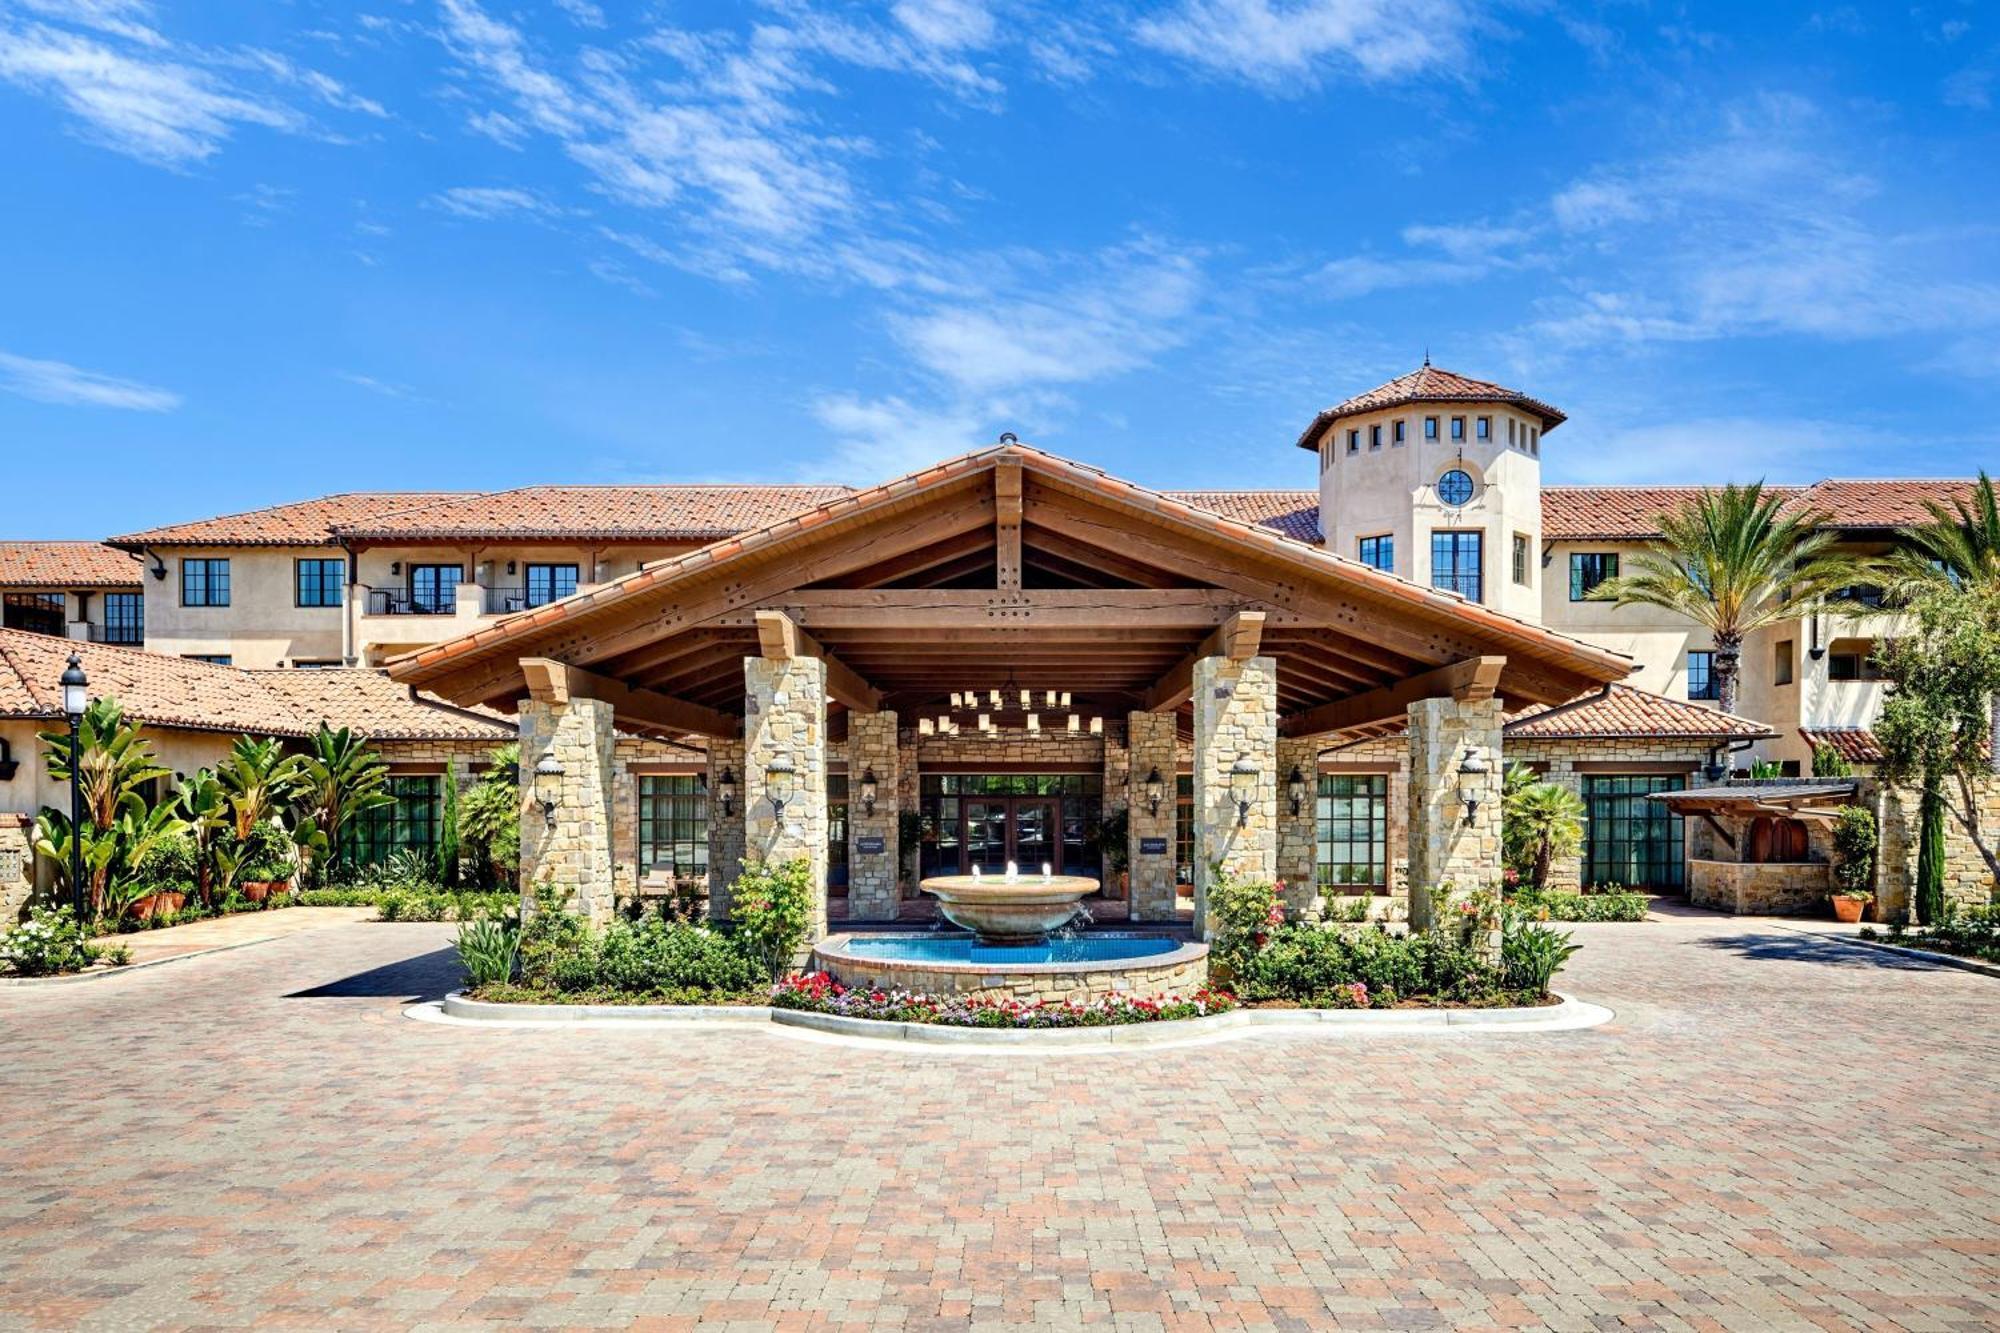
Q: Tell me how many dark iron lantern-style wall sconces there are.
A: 8